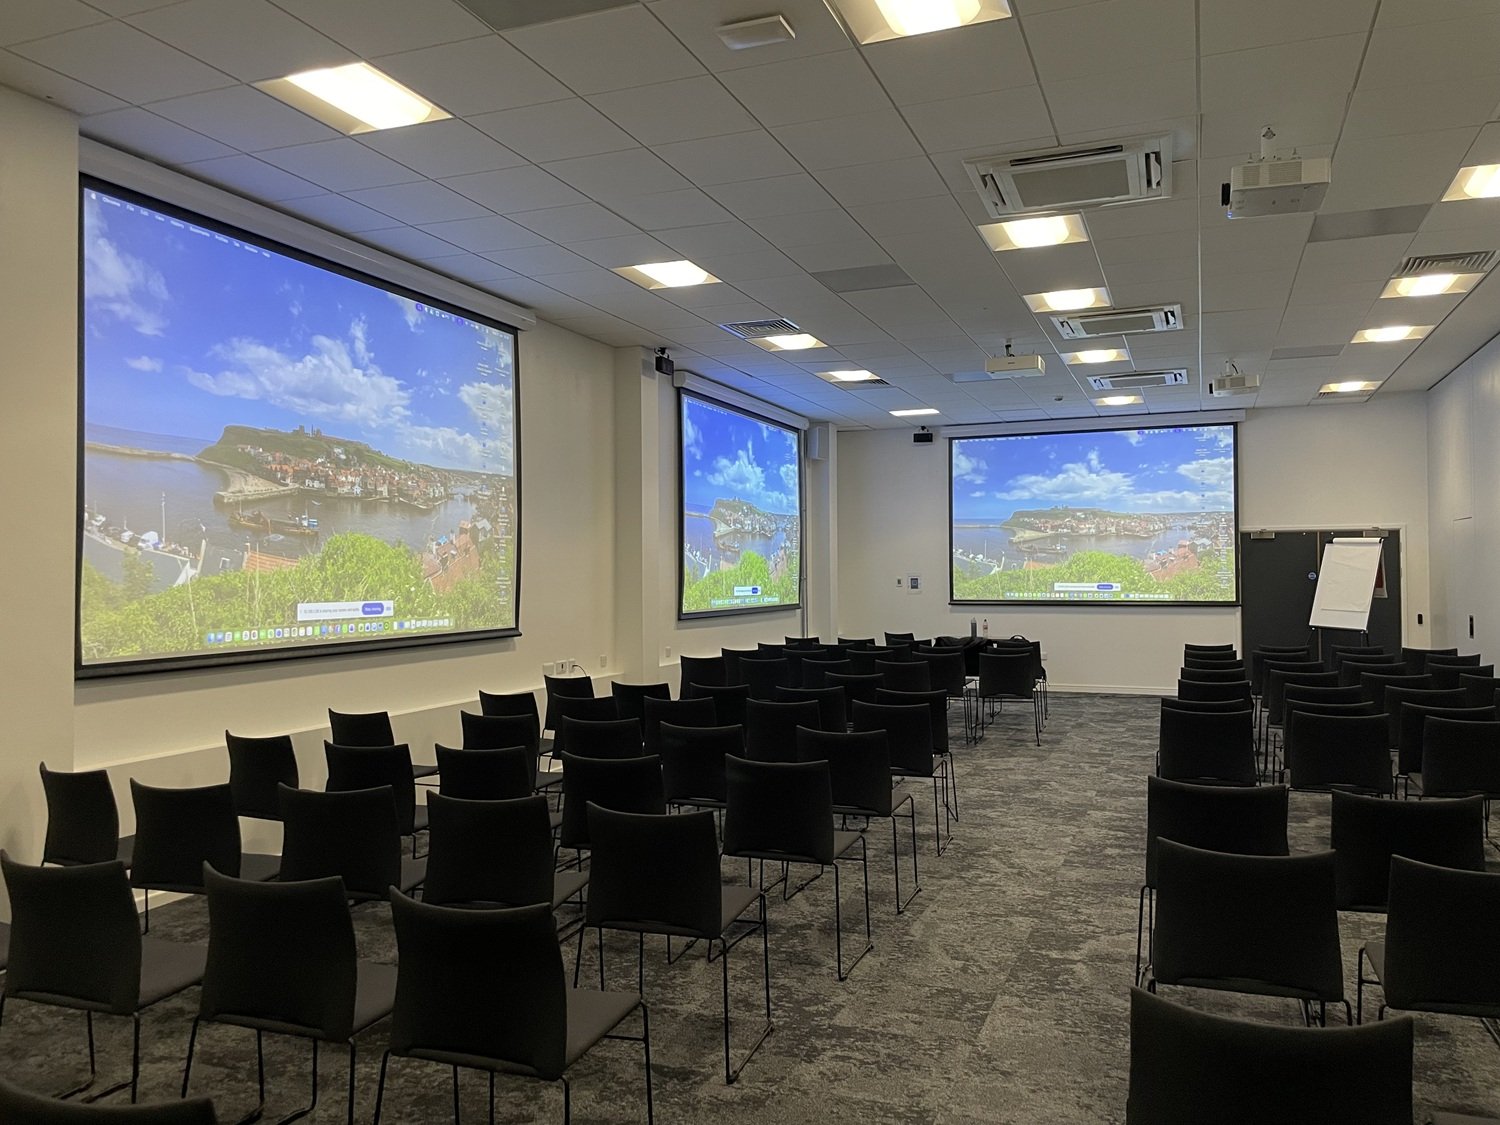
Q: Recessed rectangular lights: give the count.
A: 14